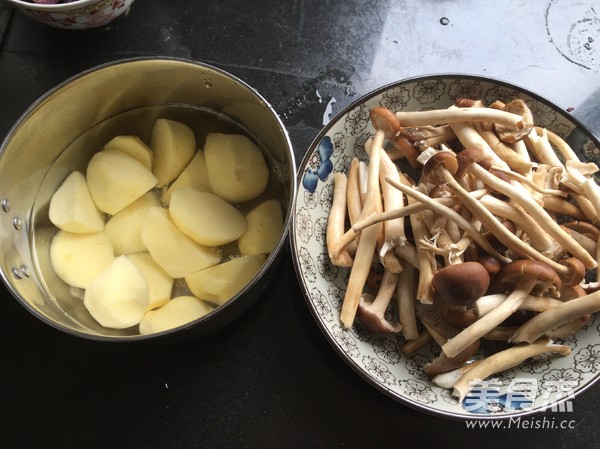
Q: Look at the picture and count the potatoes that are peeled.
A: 15